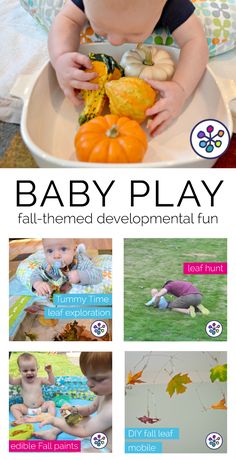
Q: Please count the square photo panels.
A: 4